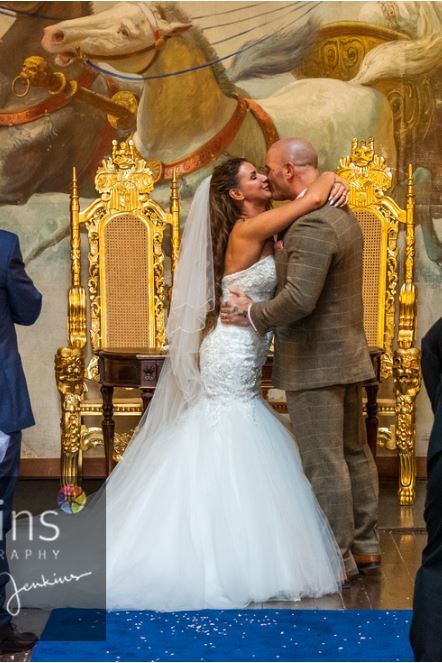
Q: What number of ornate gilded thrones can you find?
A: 2